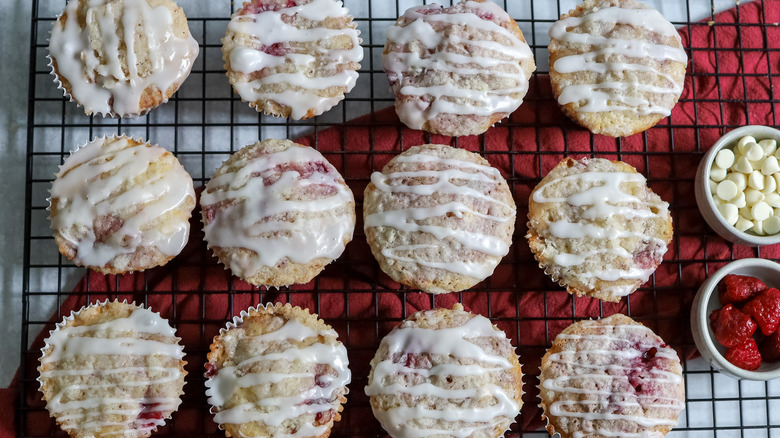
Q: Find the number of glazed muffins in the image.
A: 12